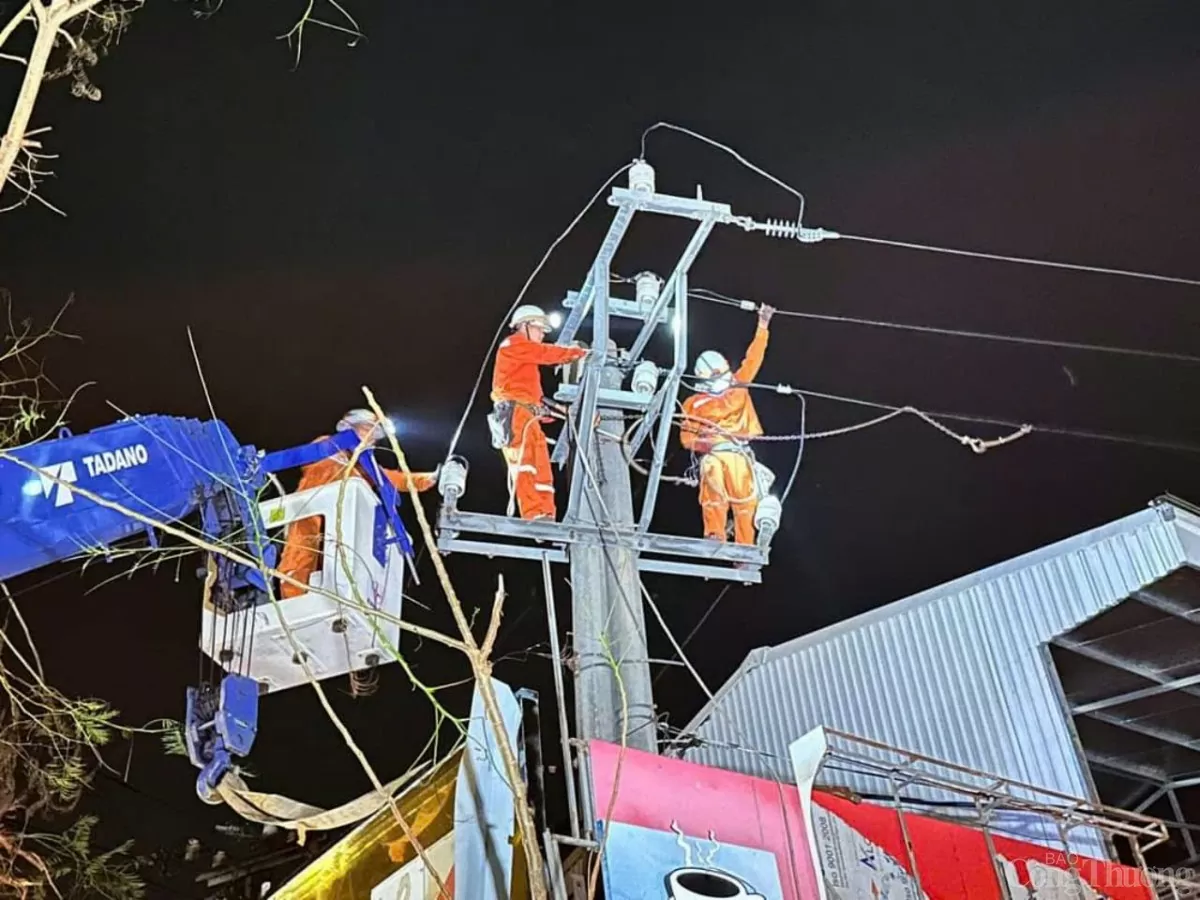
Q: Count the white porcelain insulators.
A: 5